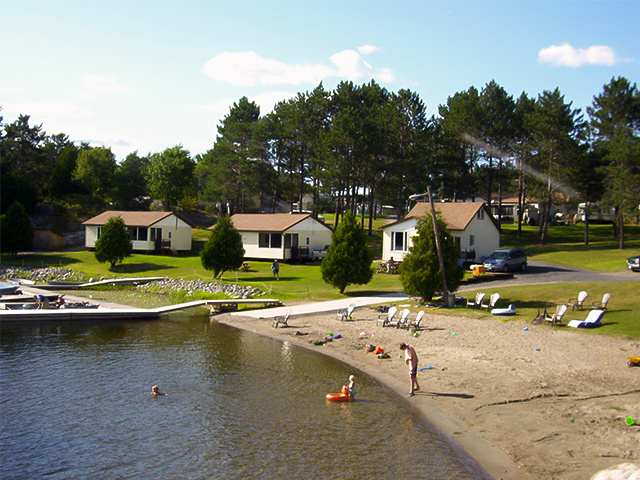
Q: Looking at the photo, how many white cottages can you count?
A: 3